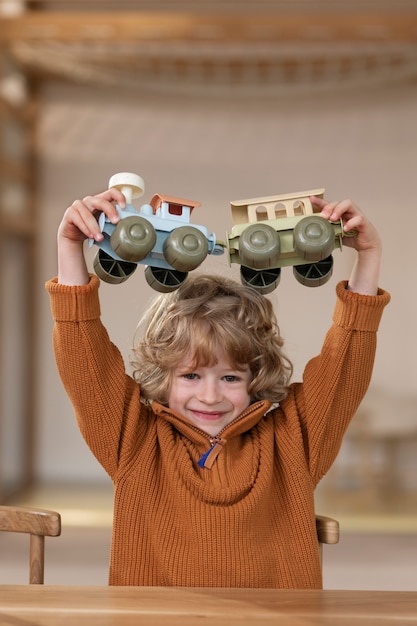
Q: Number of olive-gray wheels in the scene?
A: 8